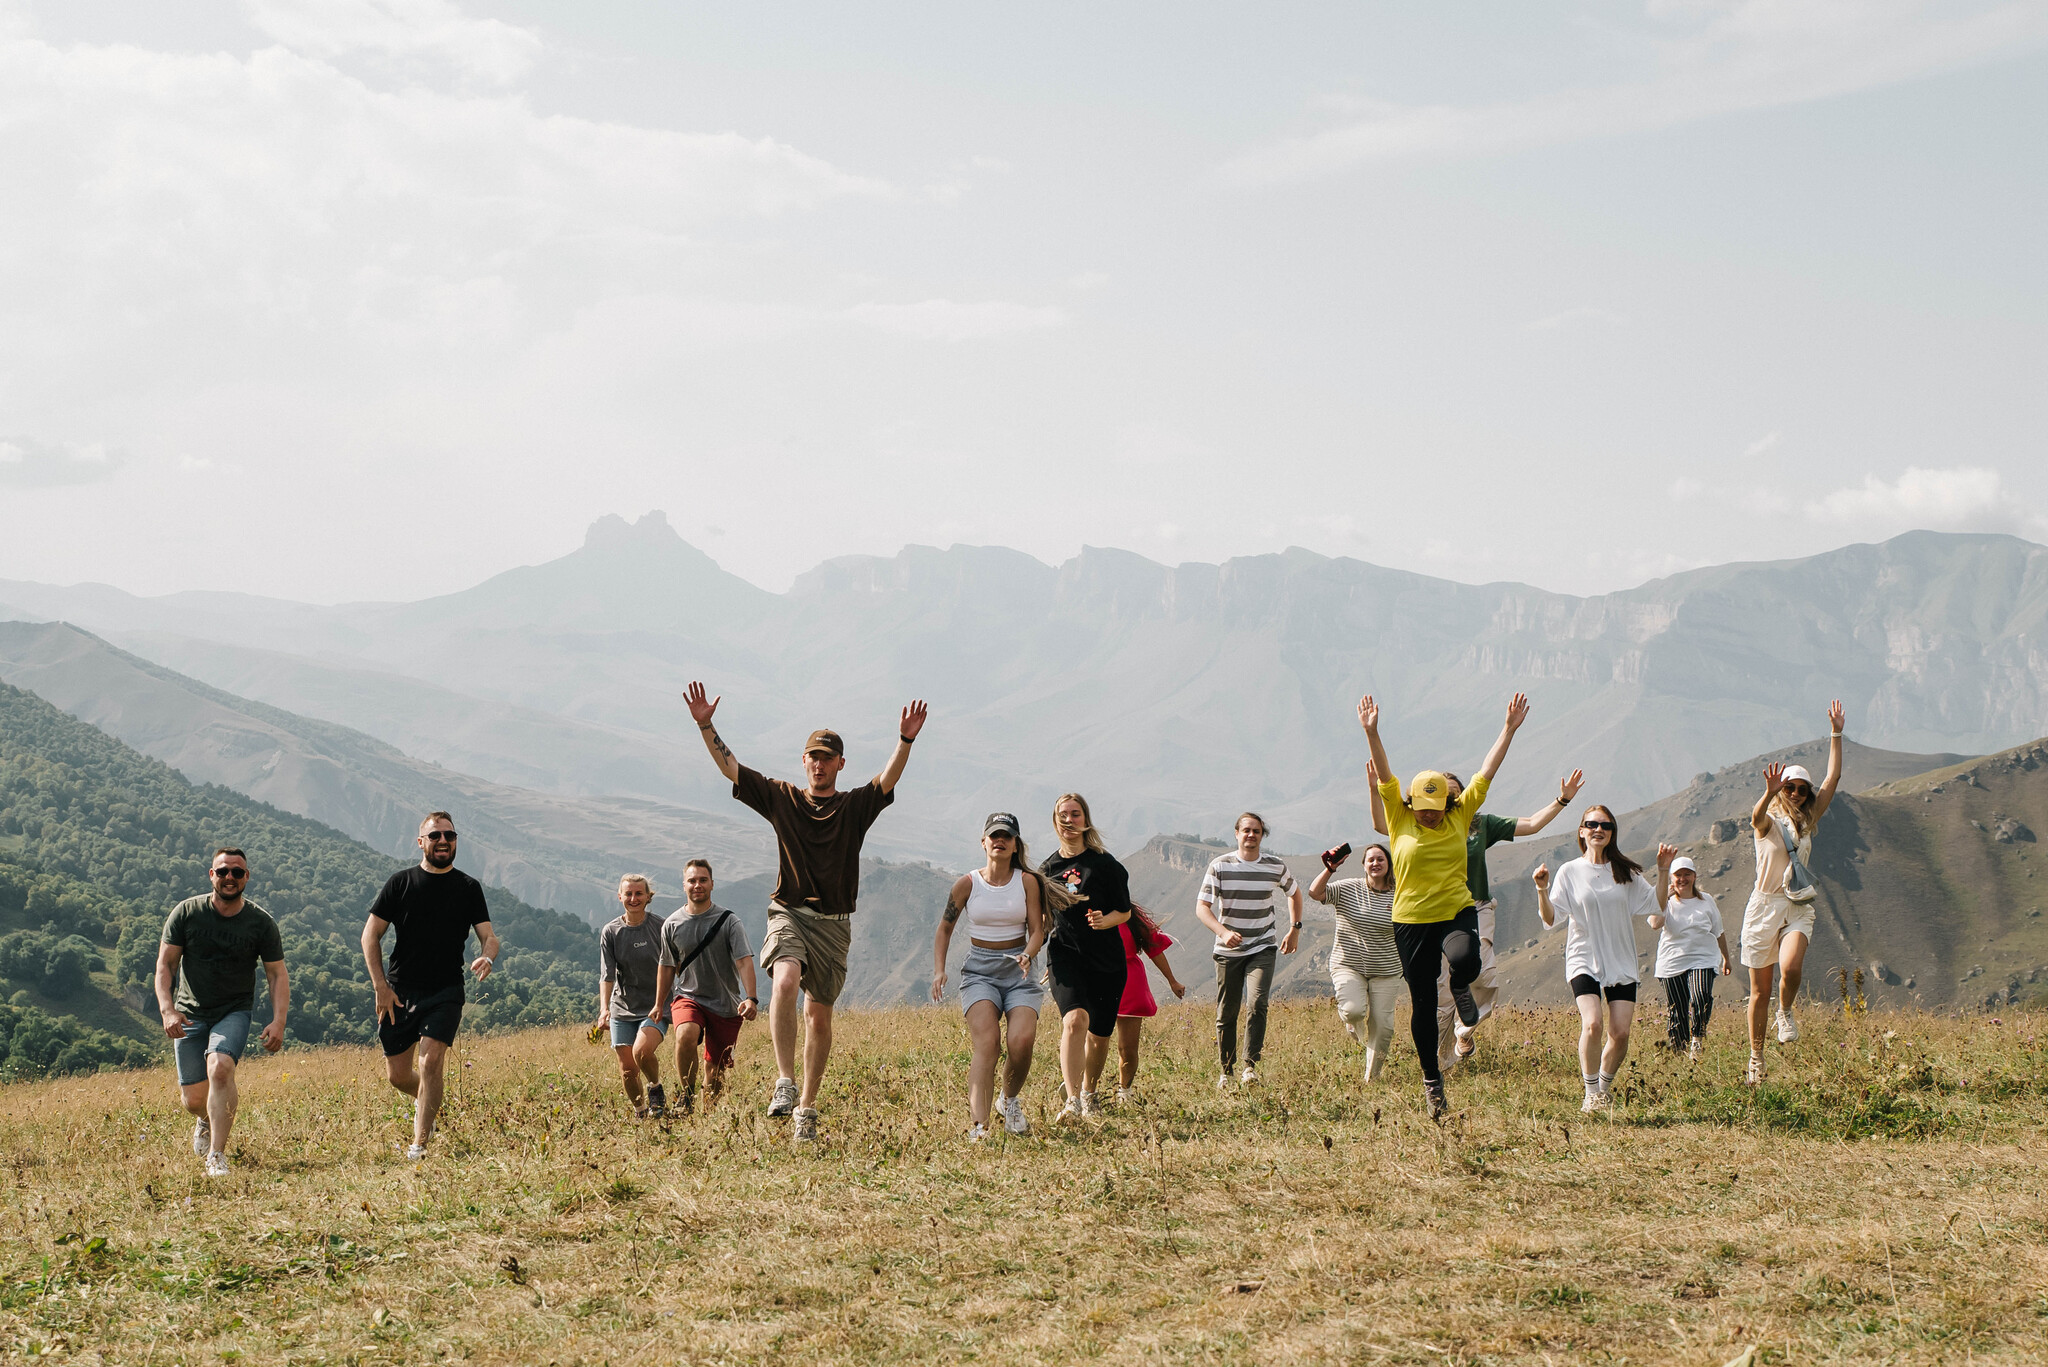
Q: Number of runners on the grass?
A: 15